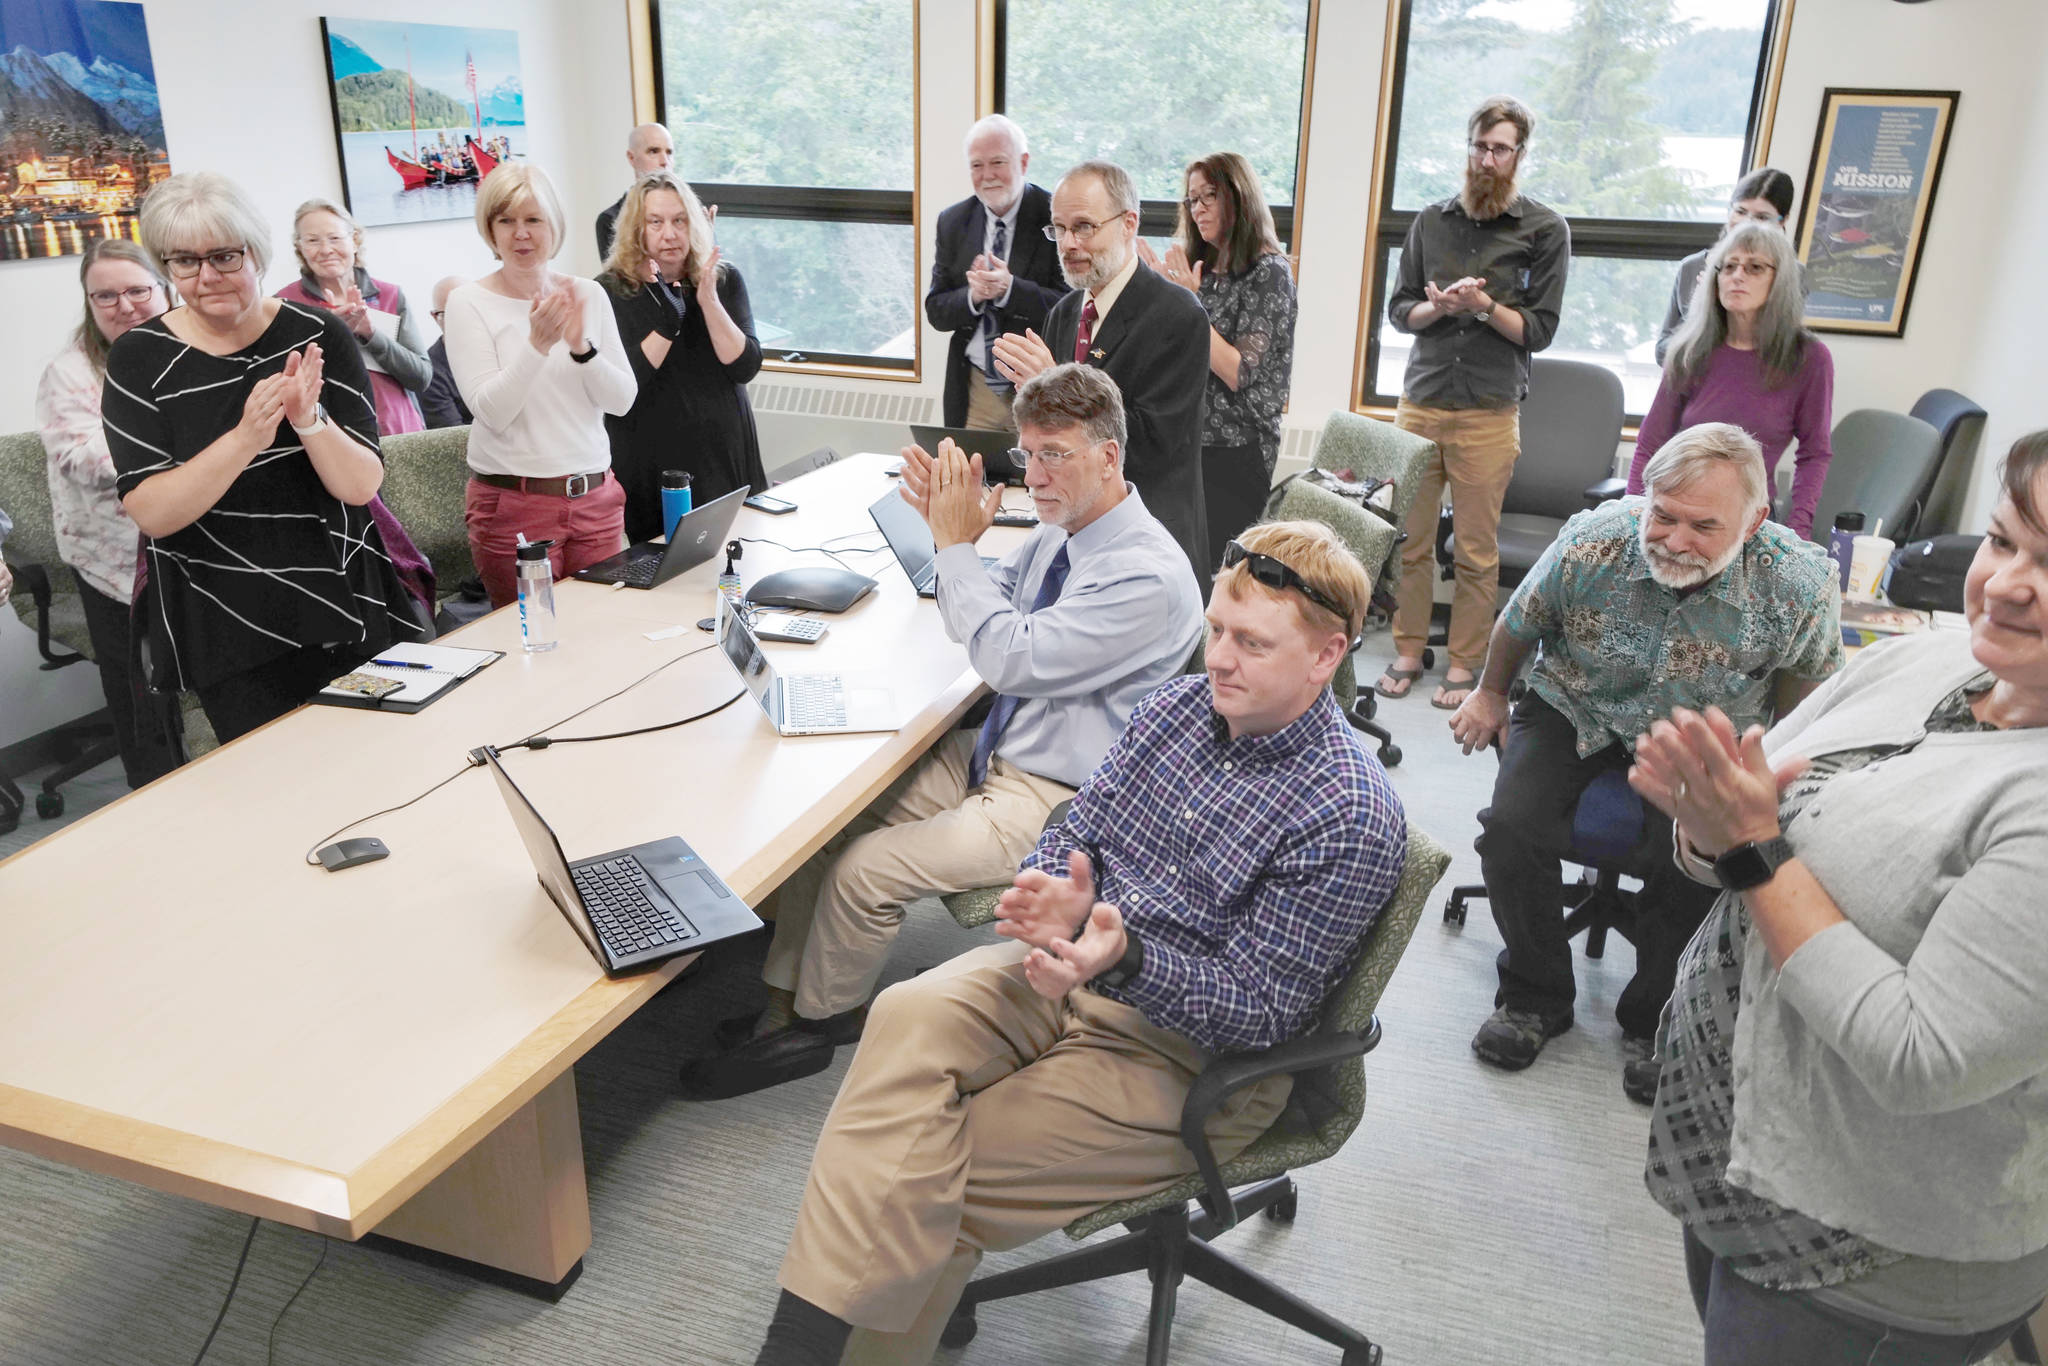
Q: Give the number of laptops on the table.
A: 5